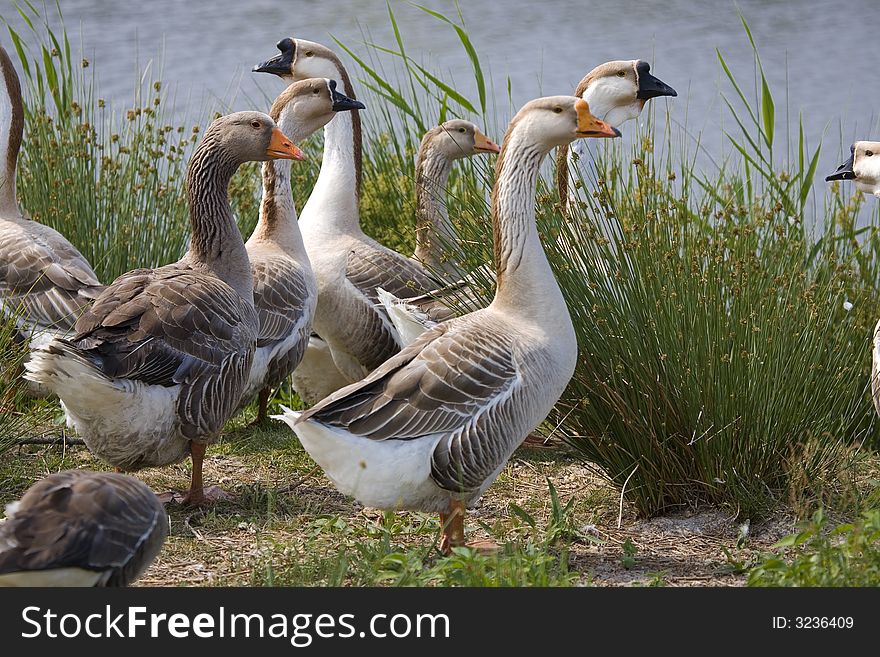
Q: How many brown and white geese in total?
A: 9